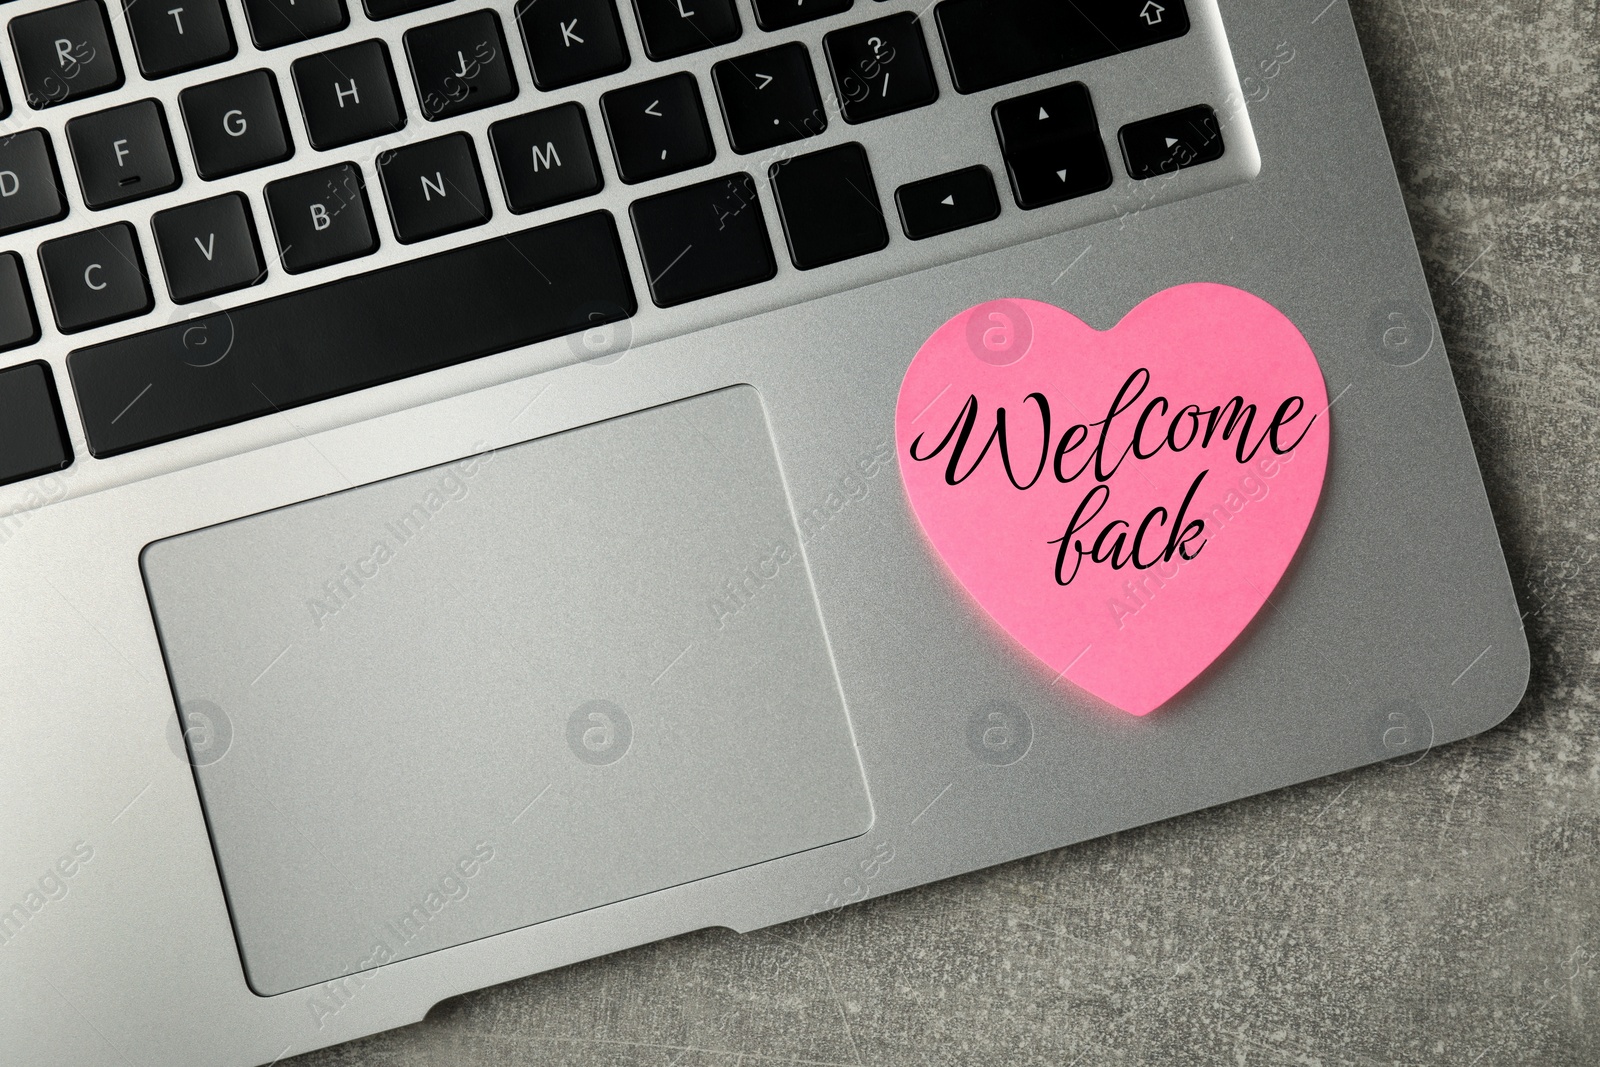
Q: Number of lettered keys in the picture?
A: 14